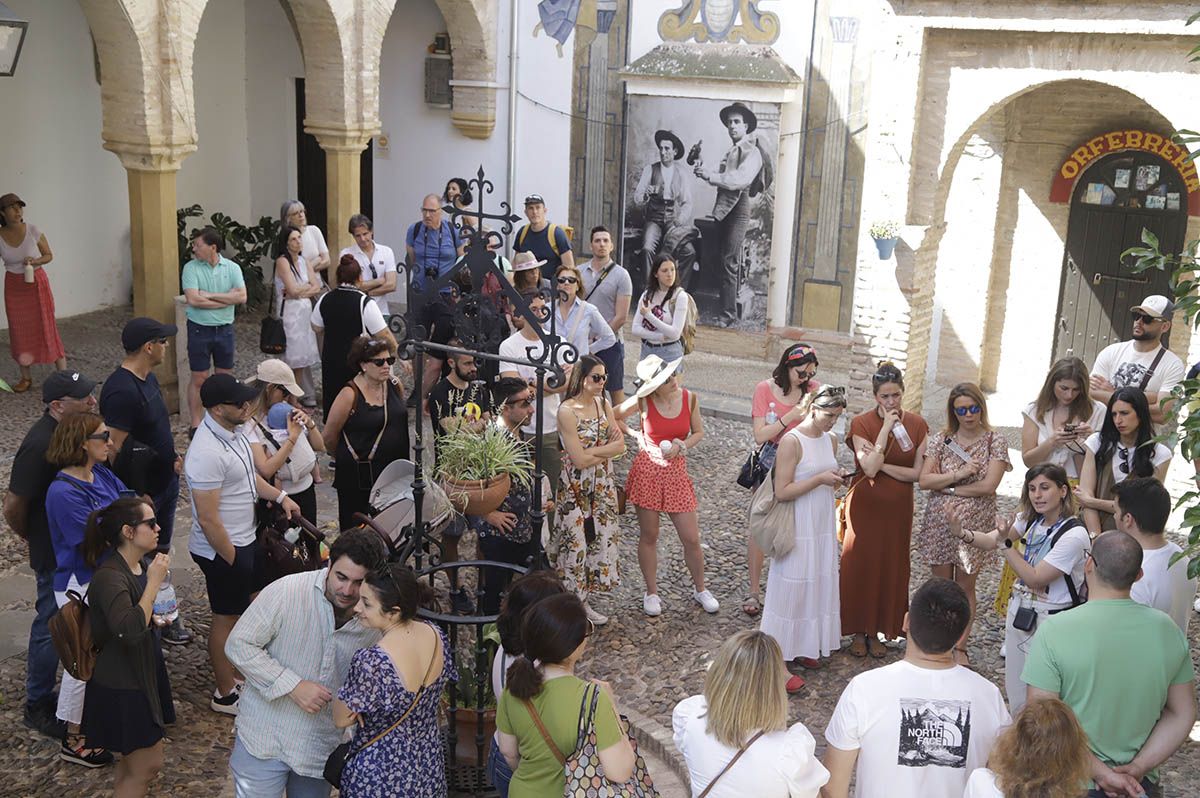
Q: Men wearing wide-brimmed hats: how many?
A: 2